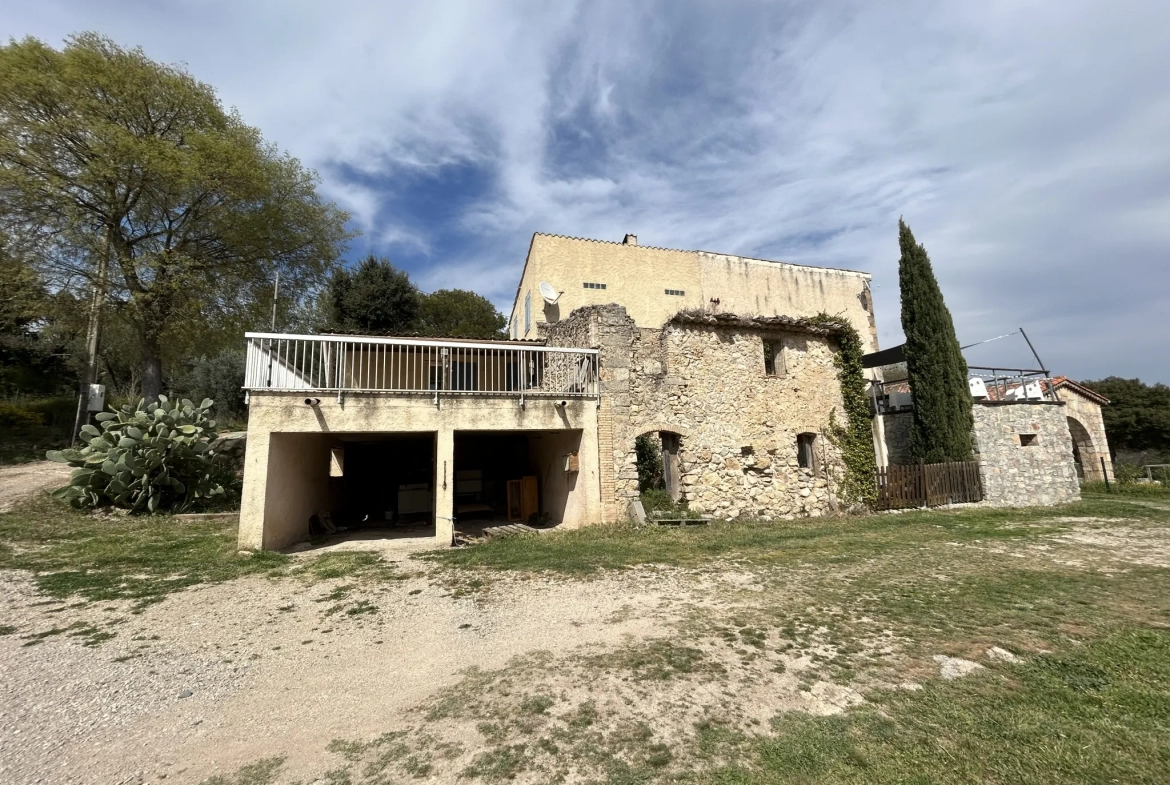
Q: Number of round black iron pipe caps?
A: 2